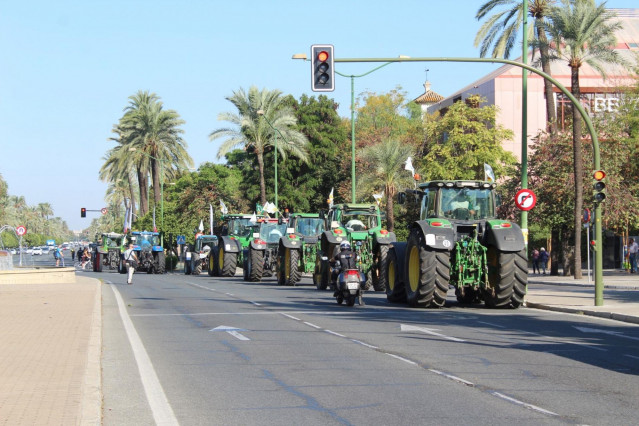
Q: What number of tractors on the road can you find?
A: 8